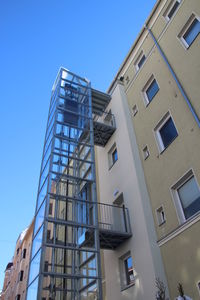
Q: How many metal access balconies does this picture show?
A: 2